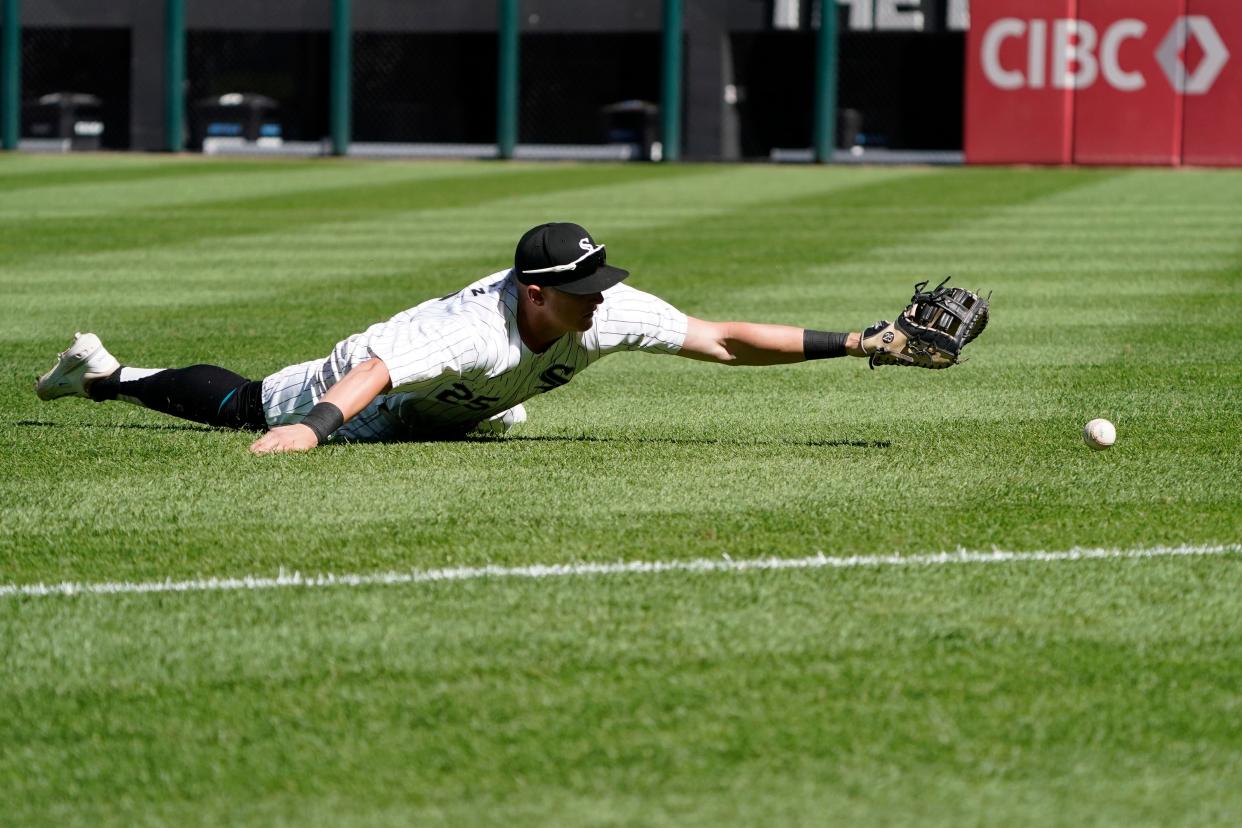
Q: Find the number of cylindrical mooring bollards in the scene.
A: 0